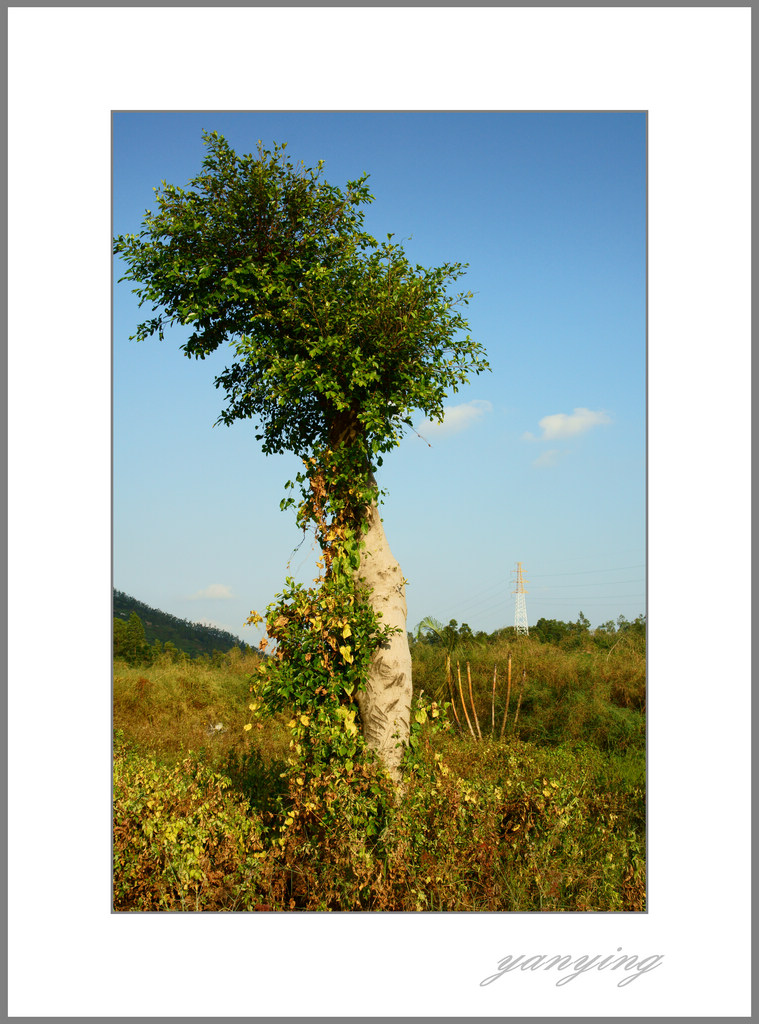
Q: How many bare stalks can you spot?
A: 6